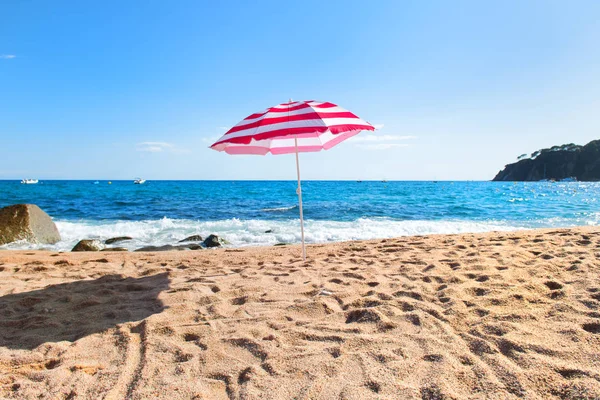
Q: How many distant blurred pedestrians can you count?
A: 0